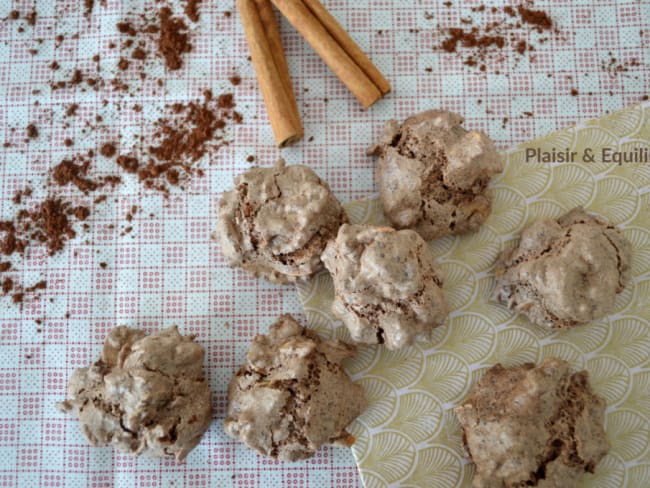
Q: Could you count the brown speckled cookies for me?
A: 7